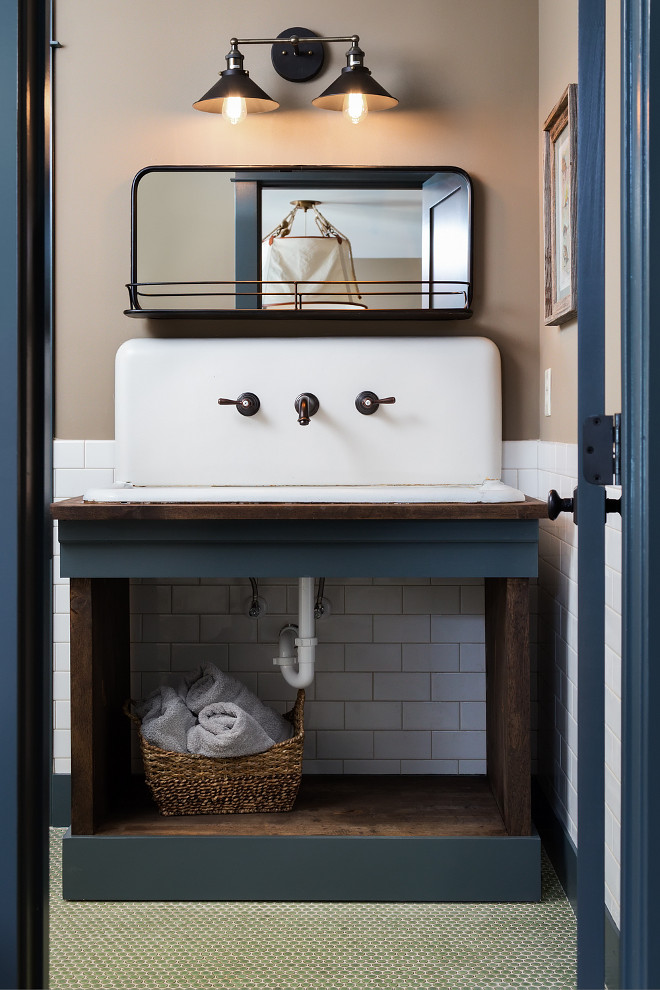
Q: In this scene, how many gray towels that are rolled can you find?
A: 3